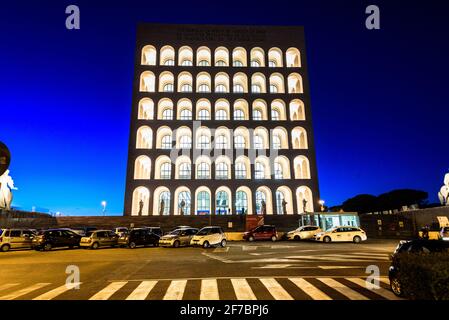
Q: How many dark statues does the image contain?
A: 6